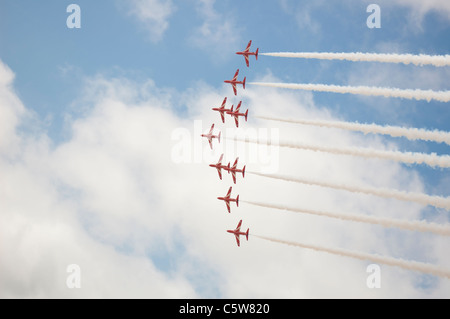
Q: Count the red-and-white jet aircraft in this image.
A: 9